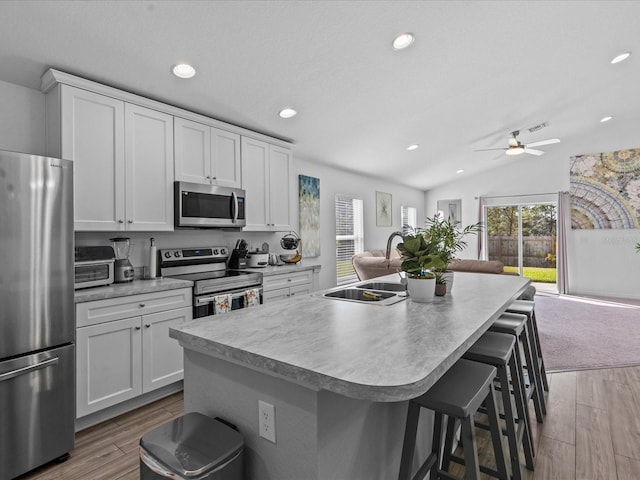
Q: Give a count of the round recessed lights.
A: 7